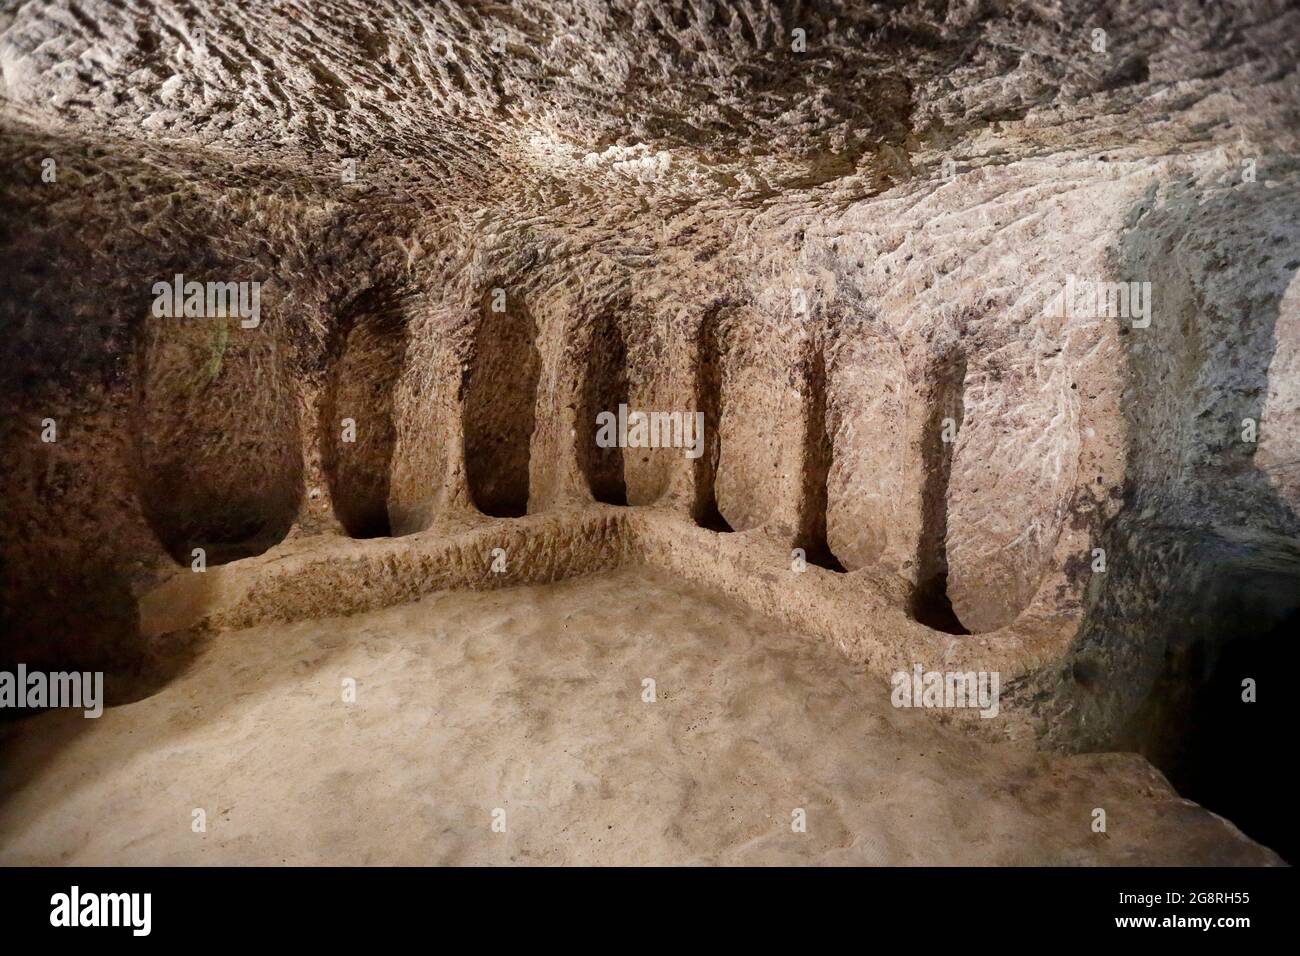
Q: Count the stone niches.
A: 7